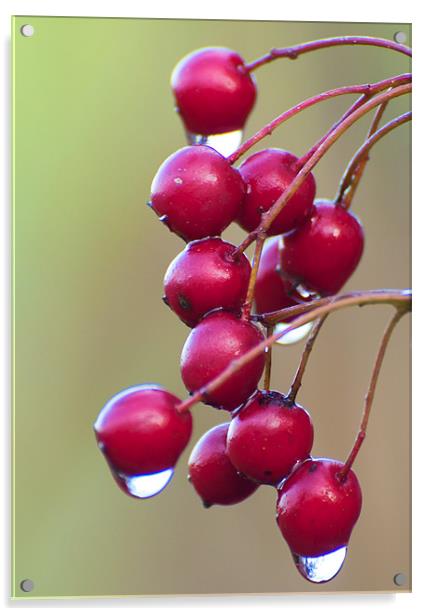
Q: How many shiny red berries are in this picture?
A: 11